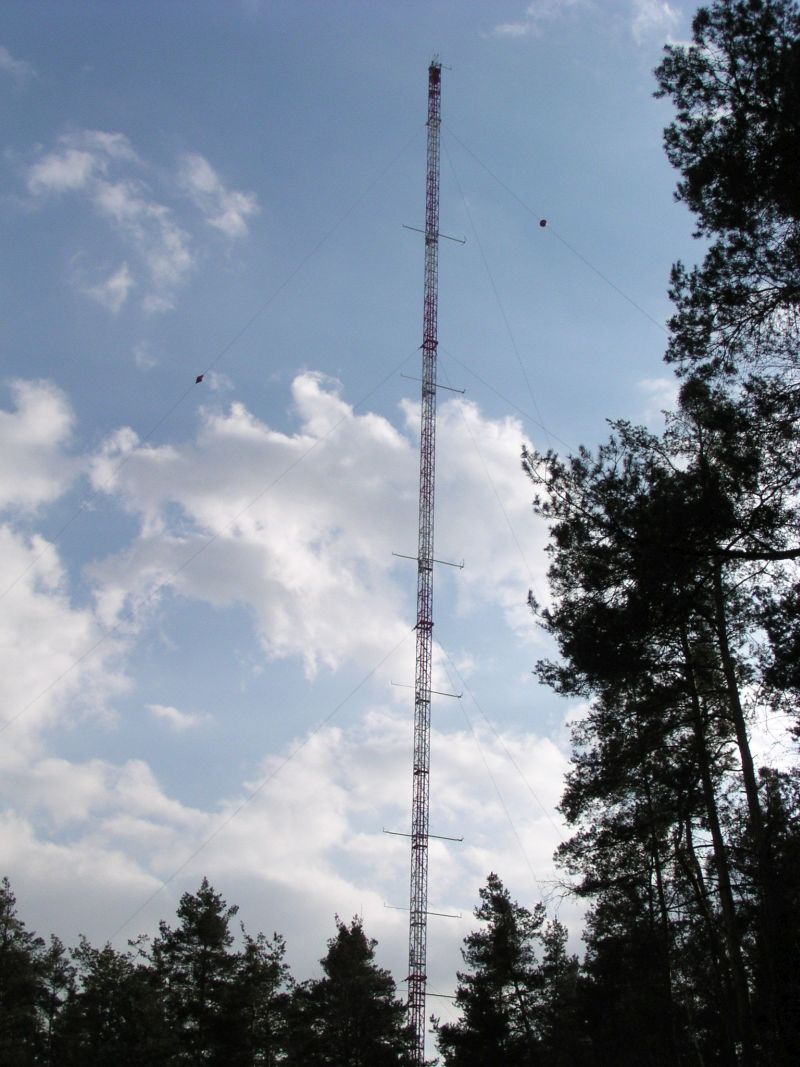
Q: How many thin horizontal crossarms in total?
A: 7